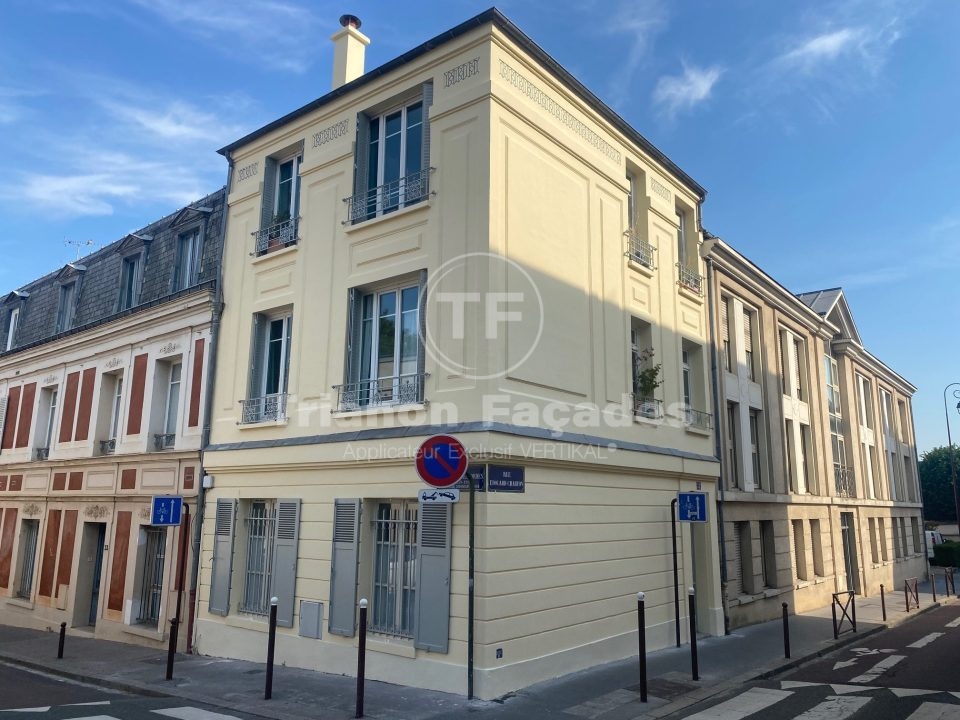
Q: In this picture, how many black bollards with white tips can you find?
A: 4